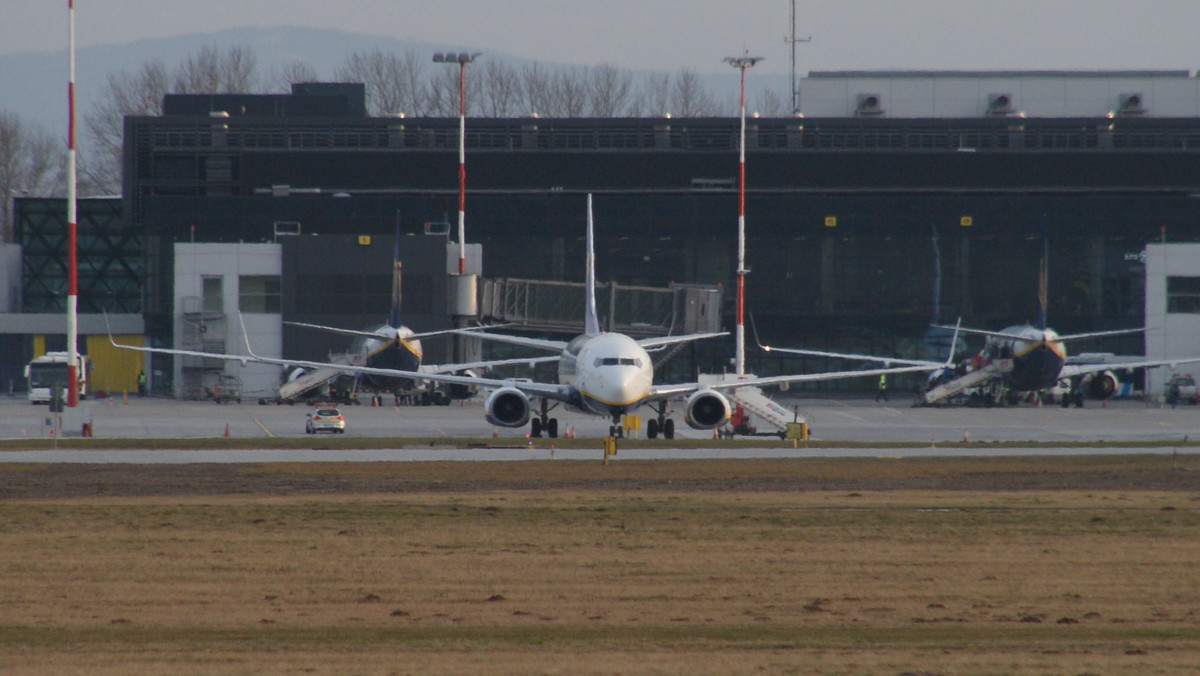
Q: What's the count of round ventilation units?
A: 3